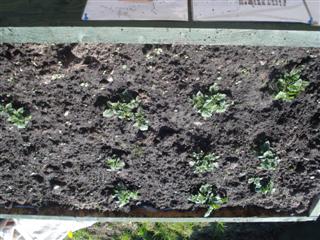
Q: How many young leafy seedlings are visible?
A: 10